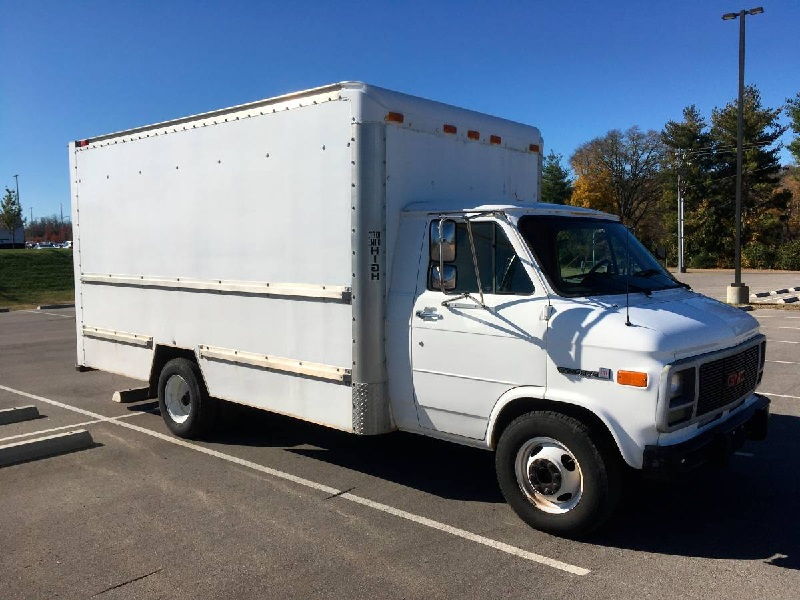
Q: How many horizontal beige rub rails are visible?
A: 3